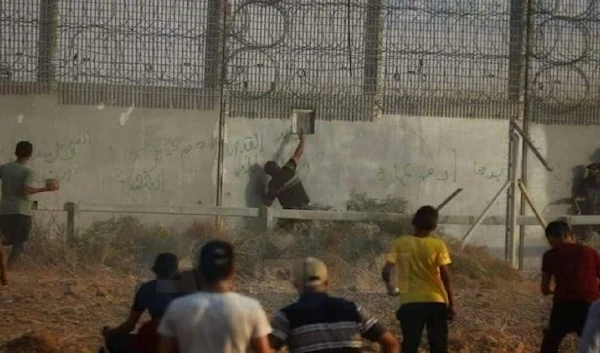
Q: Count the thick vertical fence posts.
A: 4